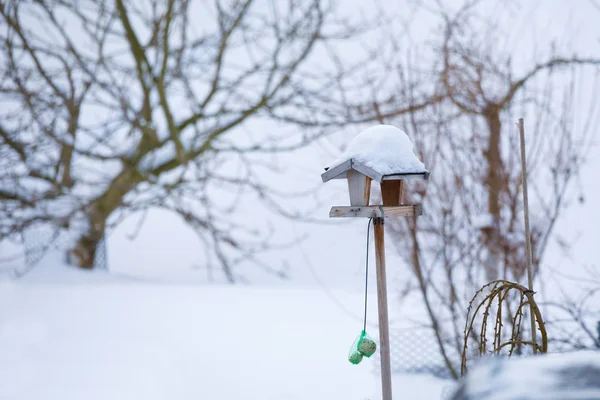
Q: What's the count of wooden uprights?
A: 2